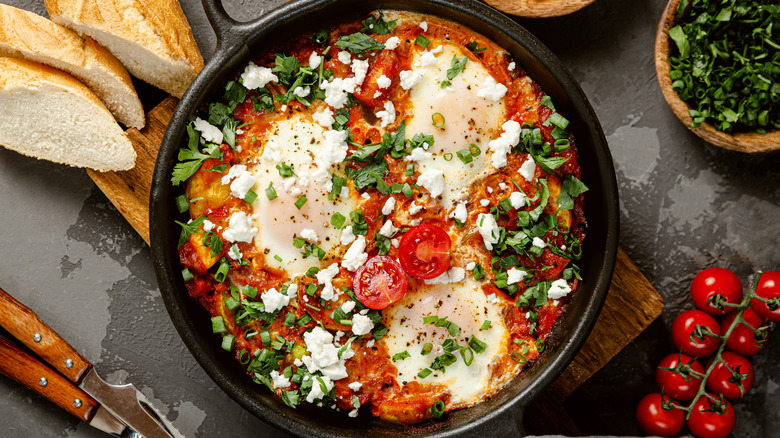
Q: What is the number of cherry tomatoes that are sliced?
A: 2